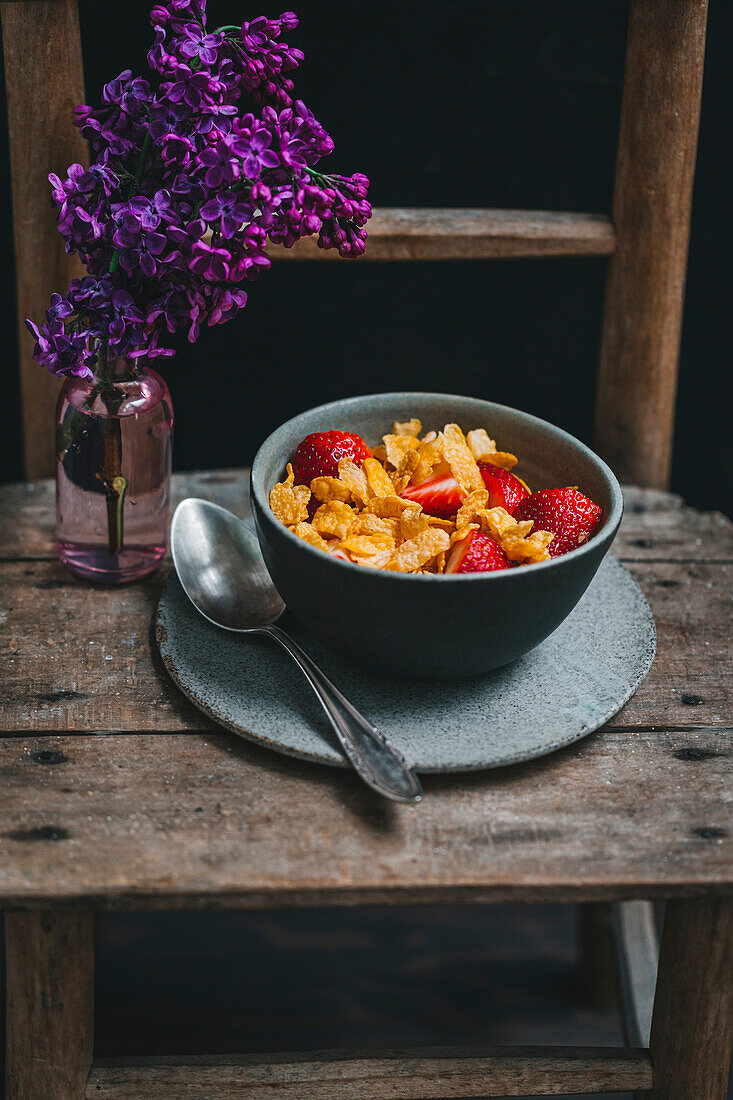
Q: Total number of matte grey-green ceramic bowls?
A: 1